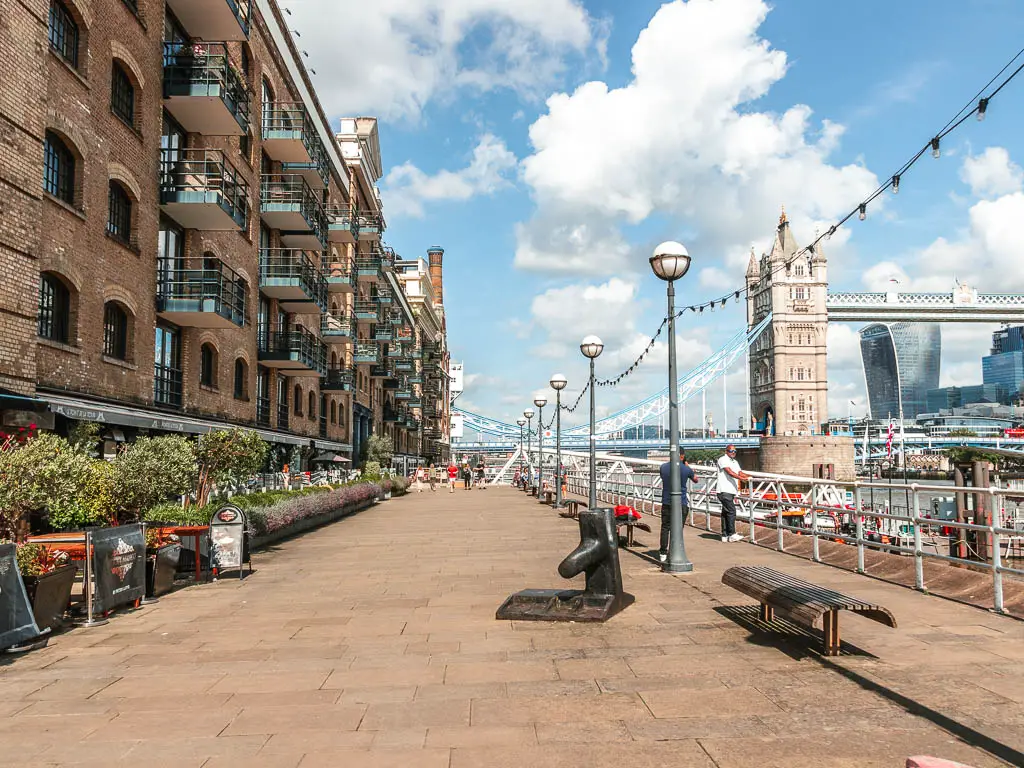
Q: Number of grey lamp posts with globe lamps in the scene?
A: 6